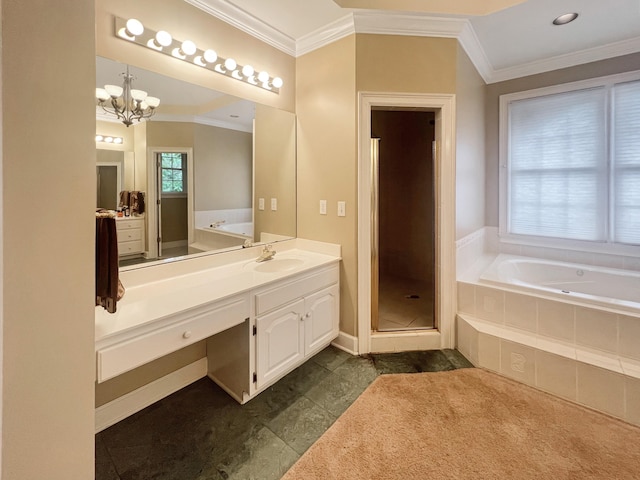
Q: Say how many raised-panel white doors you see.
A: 2